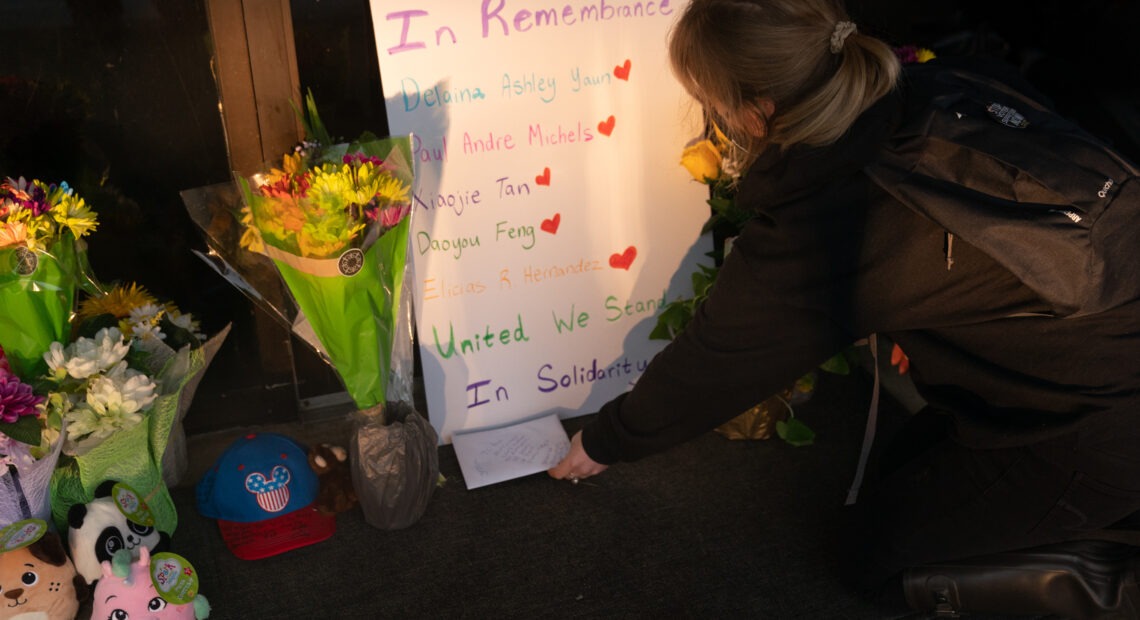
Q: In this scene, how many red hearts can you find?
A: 5